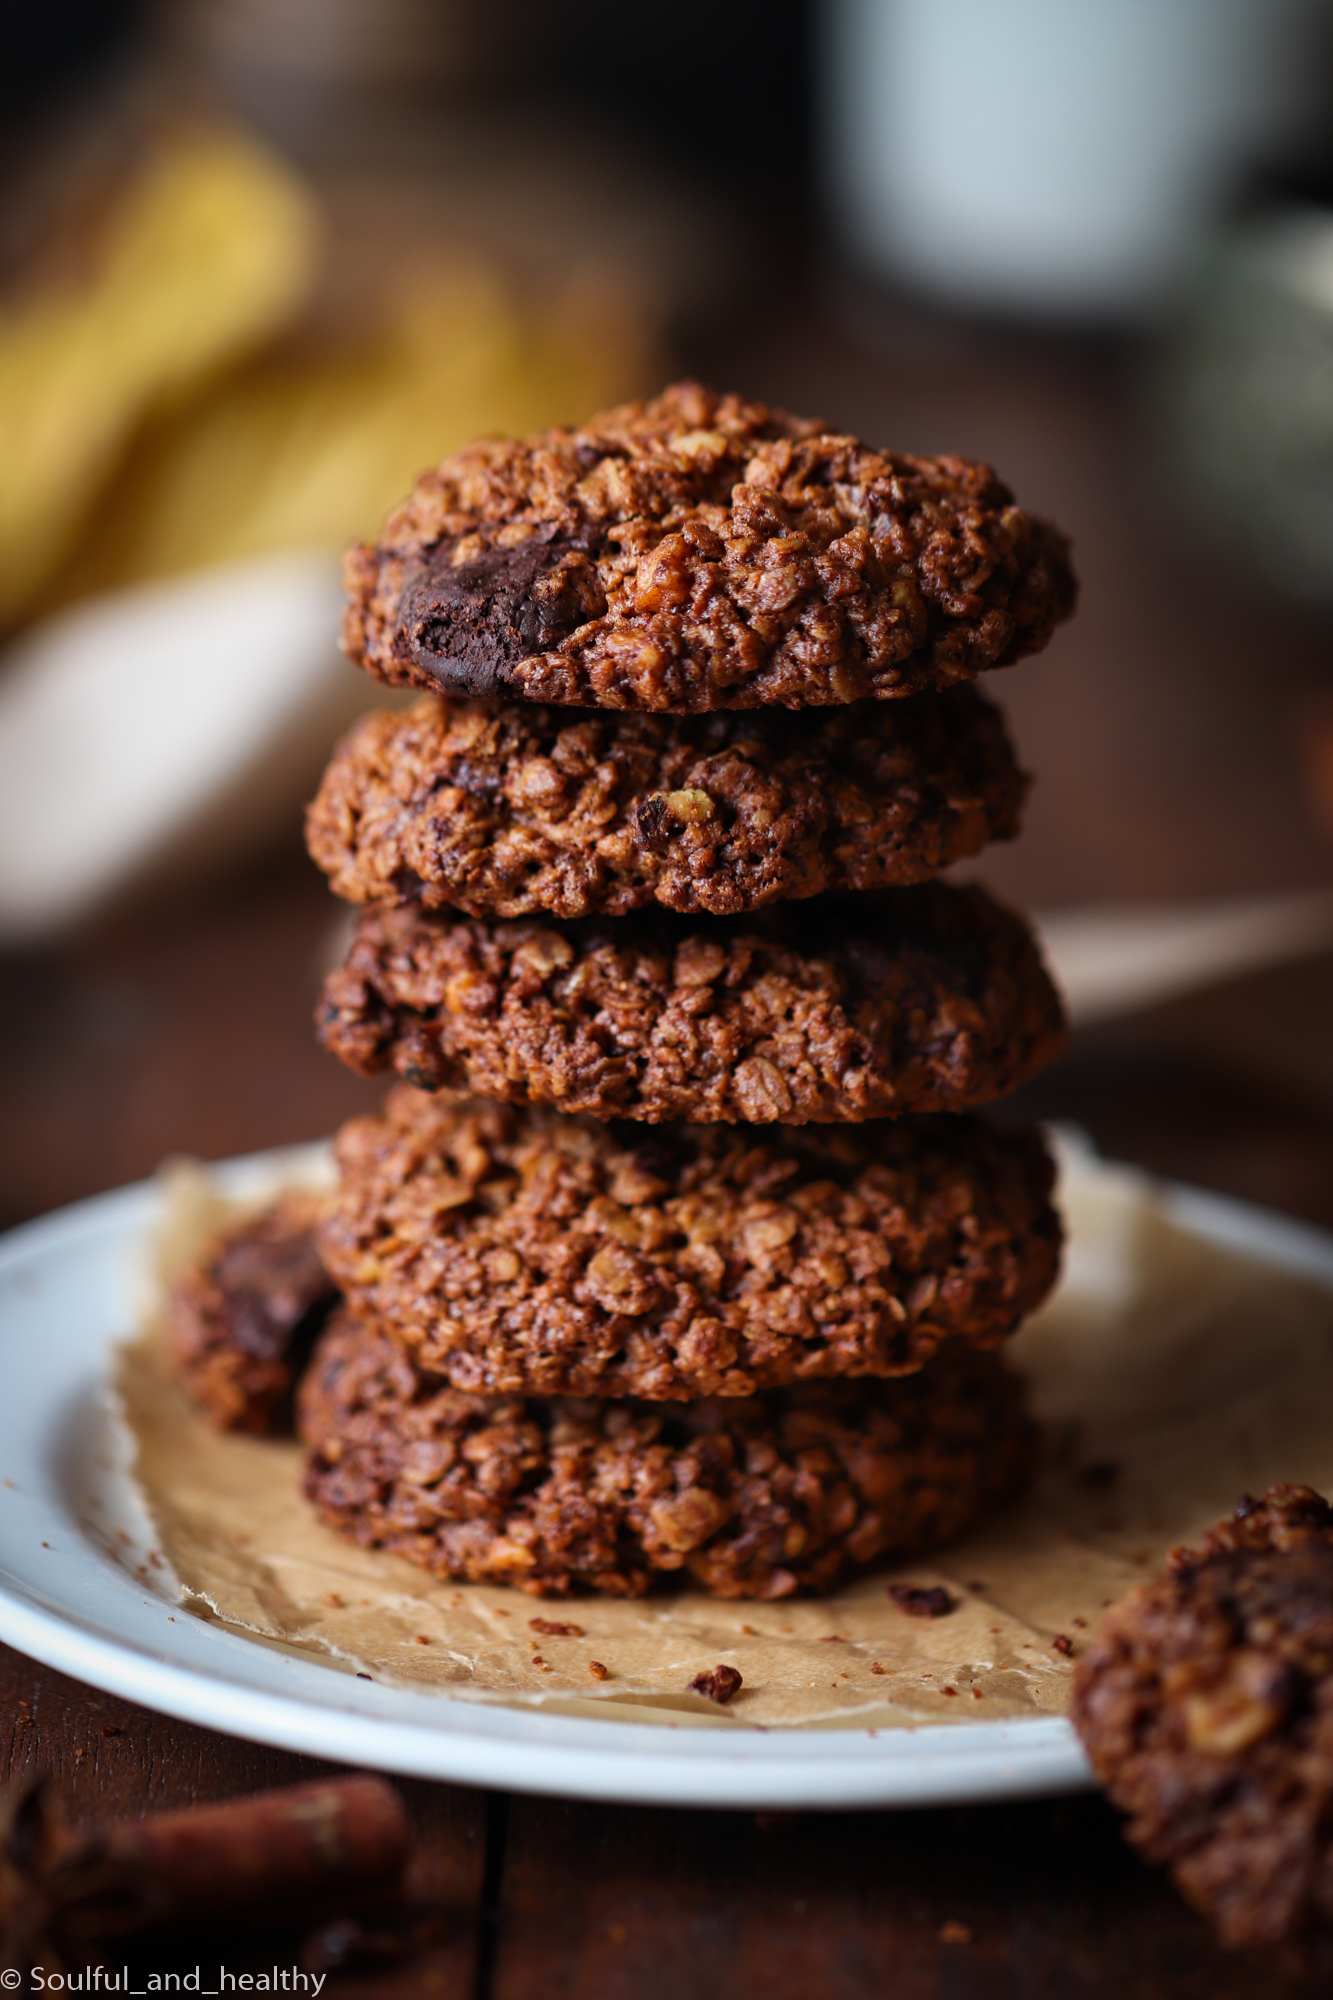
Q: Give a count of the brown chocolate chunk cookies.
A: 7